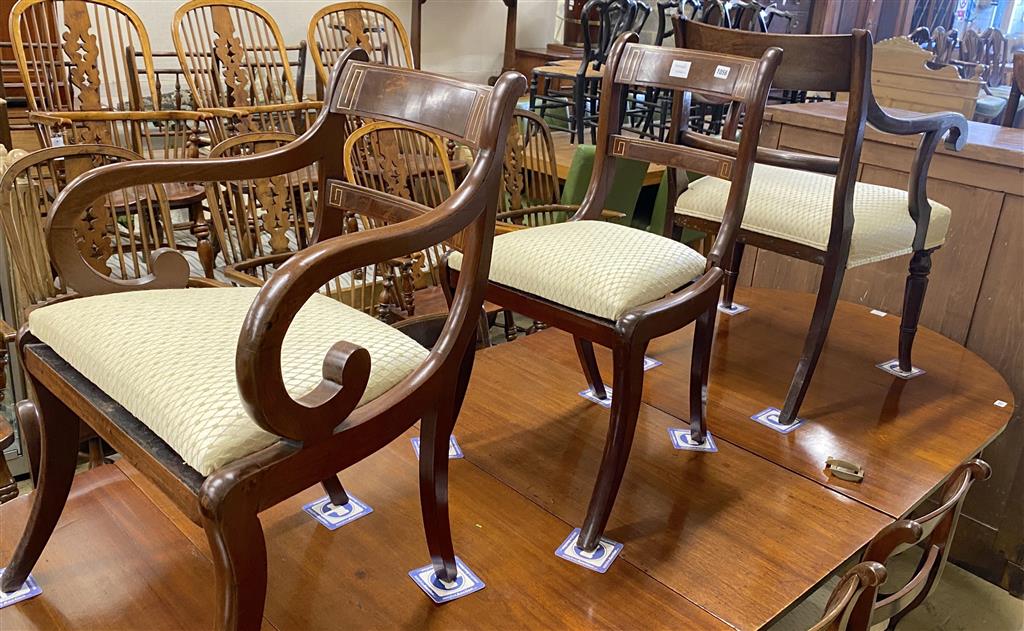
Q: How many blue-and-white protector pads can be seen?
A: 11